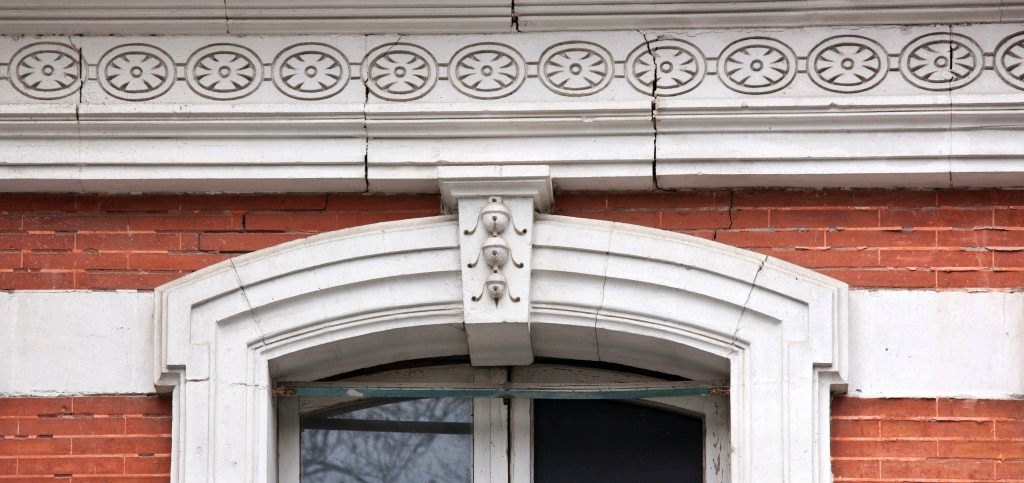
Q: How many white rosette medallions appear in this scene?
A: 12